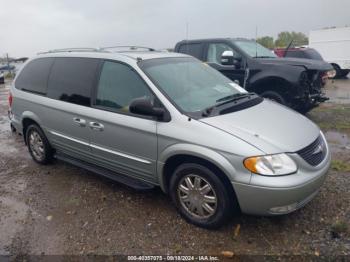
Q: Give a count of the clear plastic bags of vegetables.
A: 0